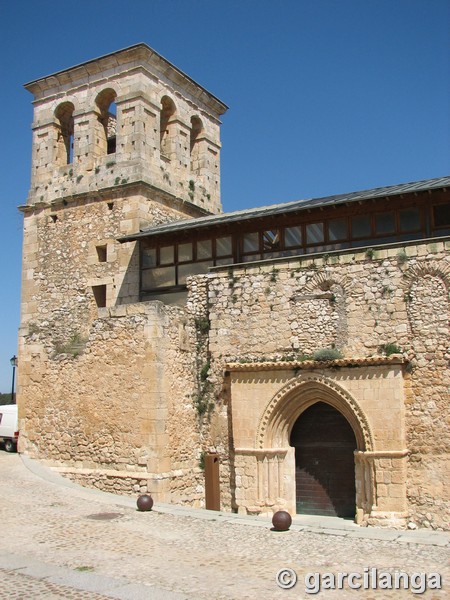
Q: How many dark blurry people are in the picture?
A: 0